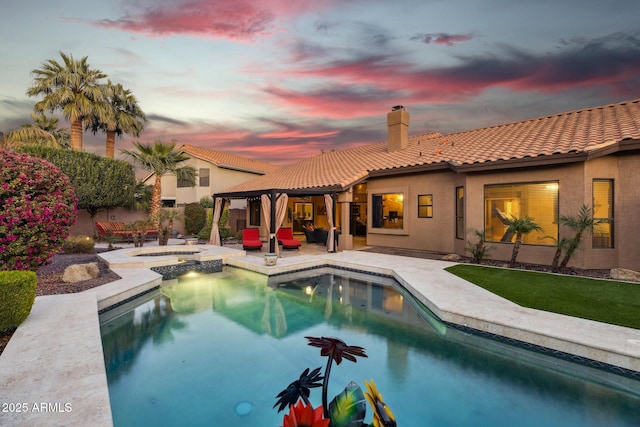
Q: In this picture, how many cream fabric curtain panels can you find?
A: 4